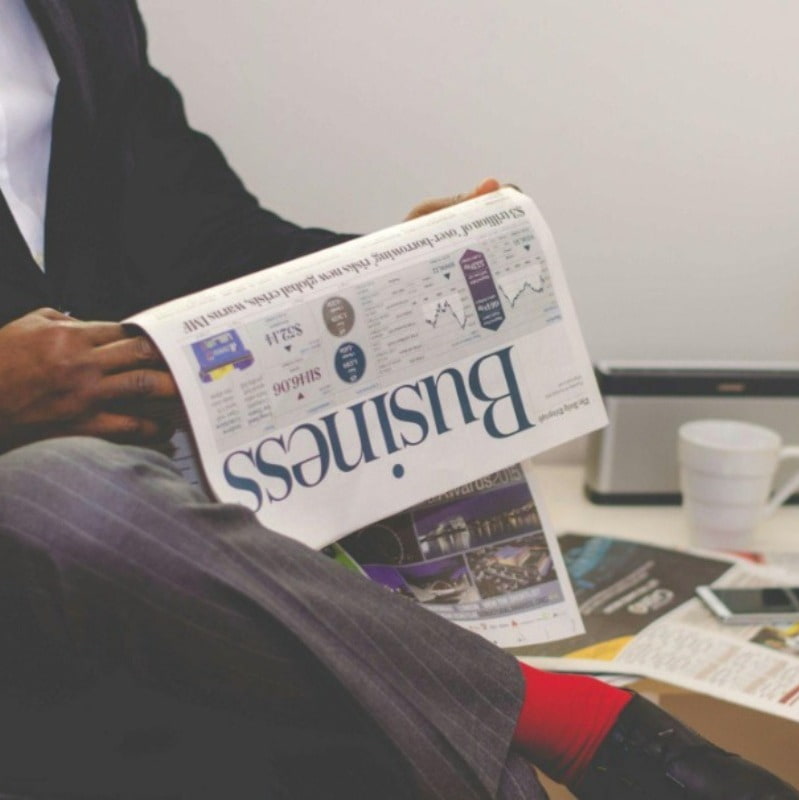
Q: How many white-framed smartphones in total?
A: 1